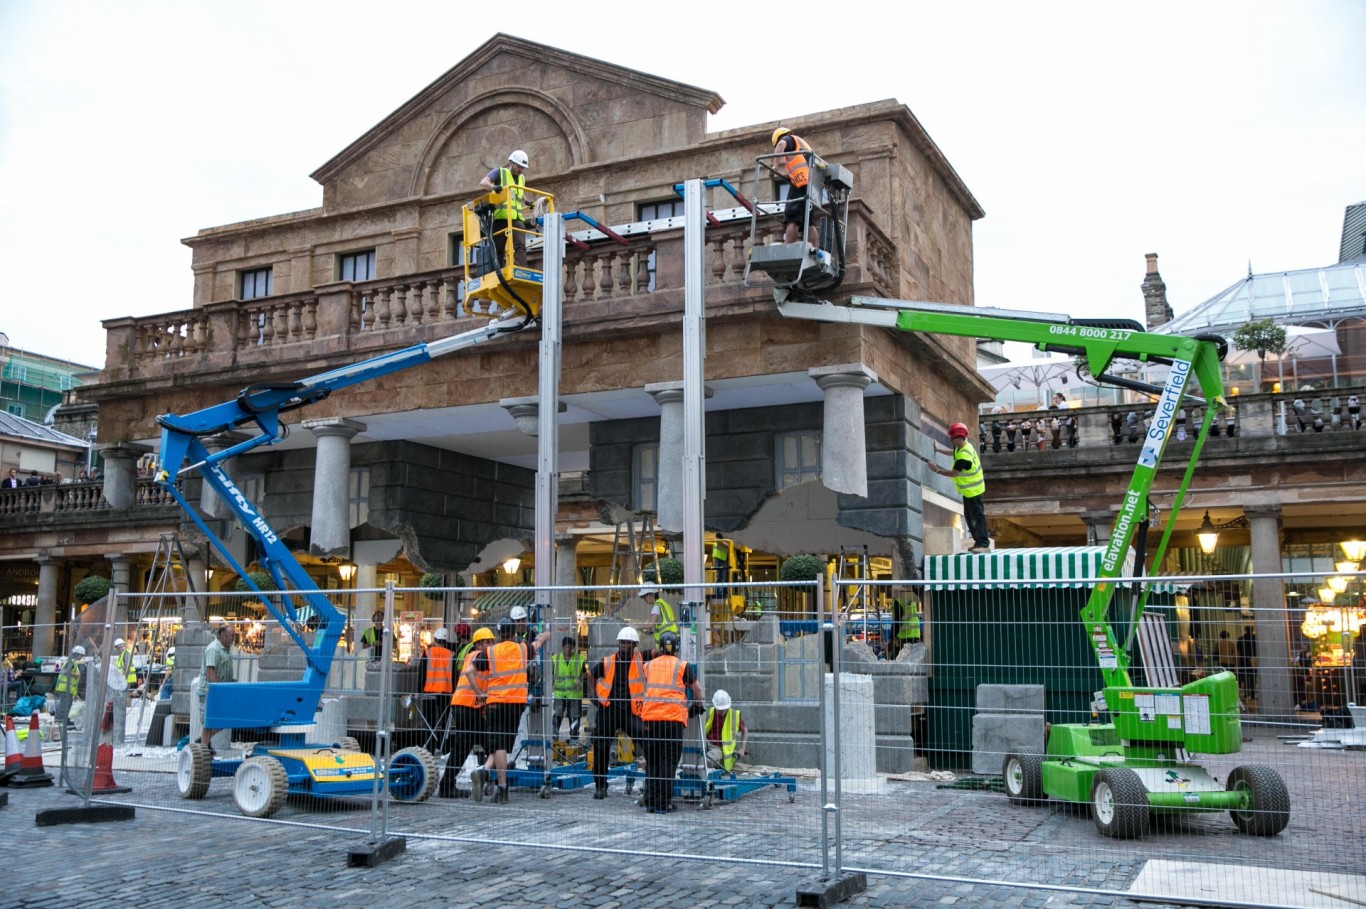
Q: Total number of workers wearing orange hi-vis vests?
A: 6